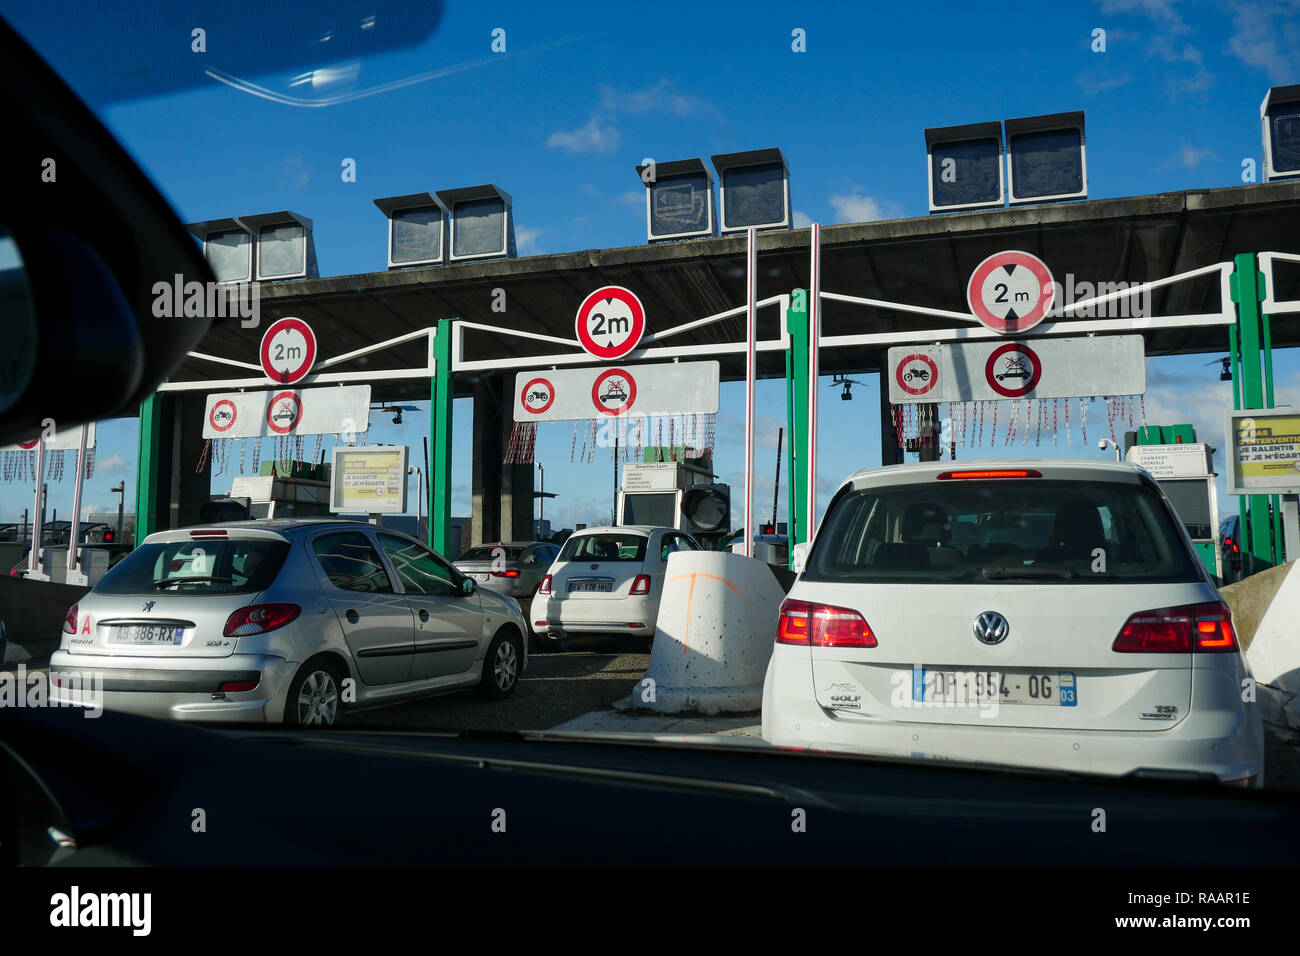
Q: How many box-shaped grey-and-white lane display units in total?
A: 9